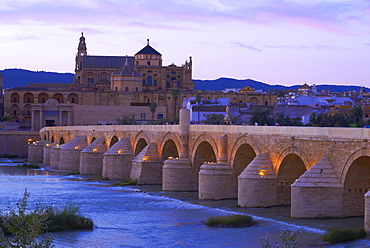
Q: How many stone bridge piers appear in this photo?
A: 12